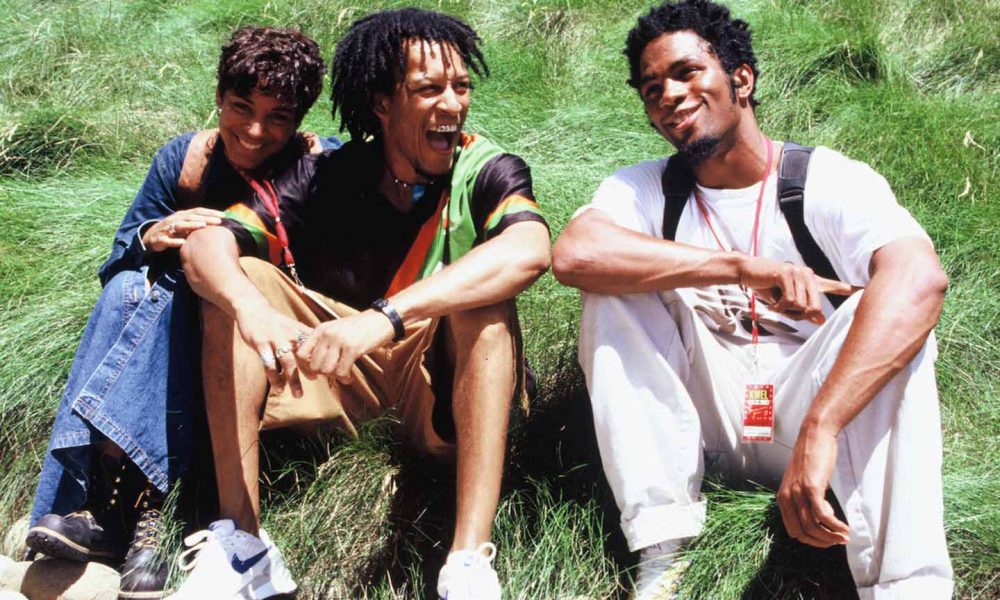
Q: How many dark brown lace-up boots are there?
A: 2